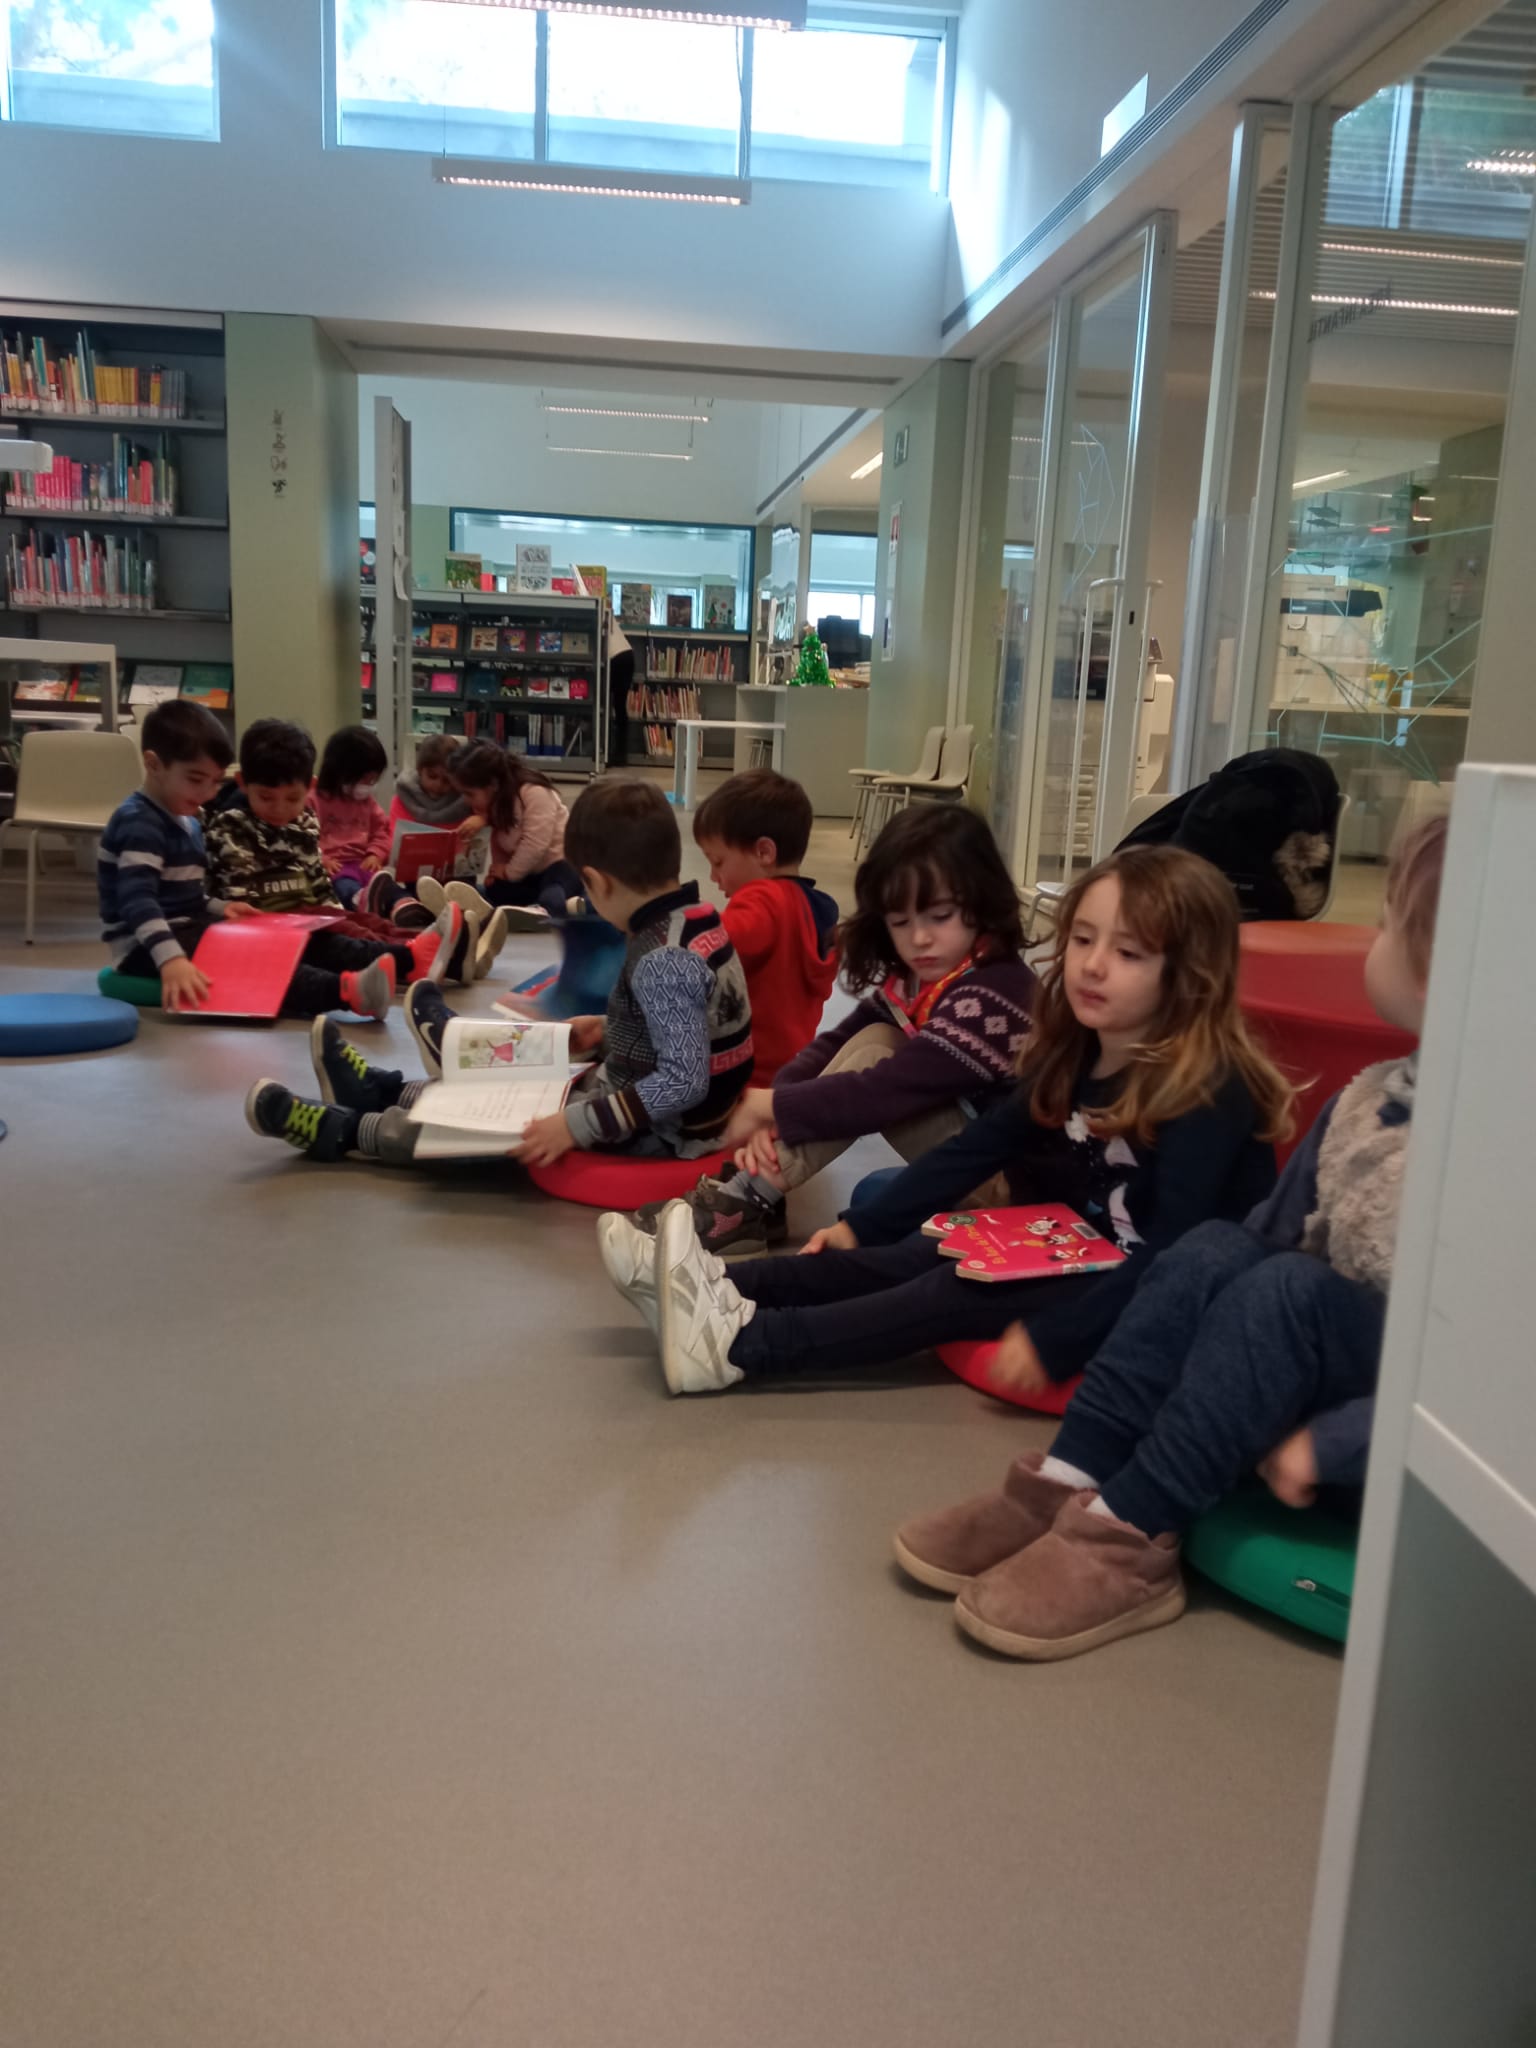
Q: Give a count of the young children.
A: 10